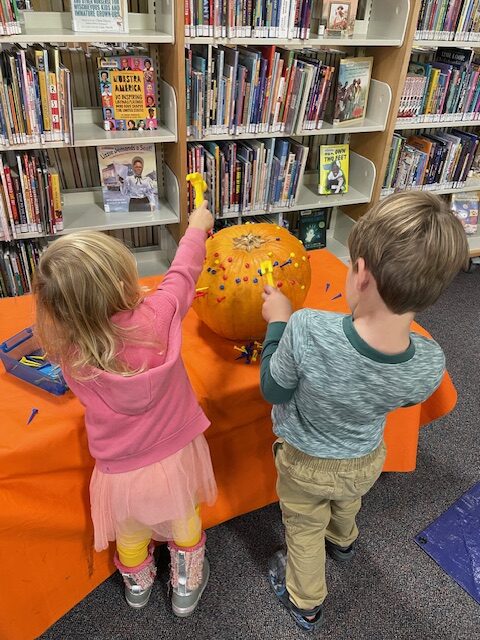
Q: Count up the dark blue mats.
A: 1